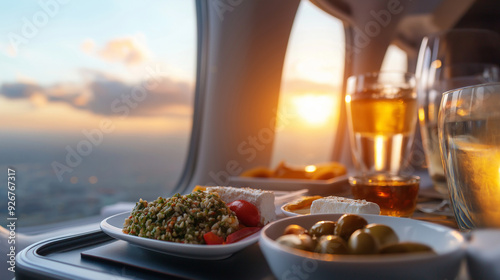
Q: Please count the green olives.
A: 8